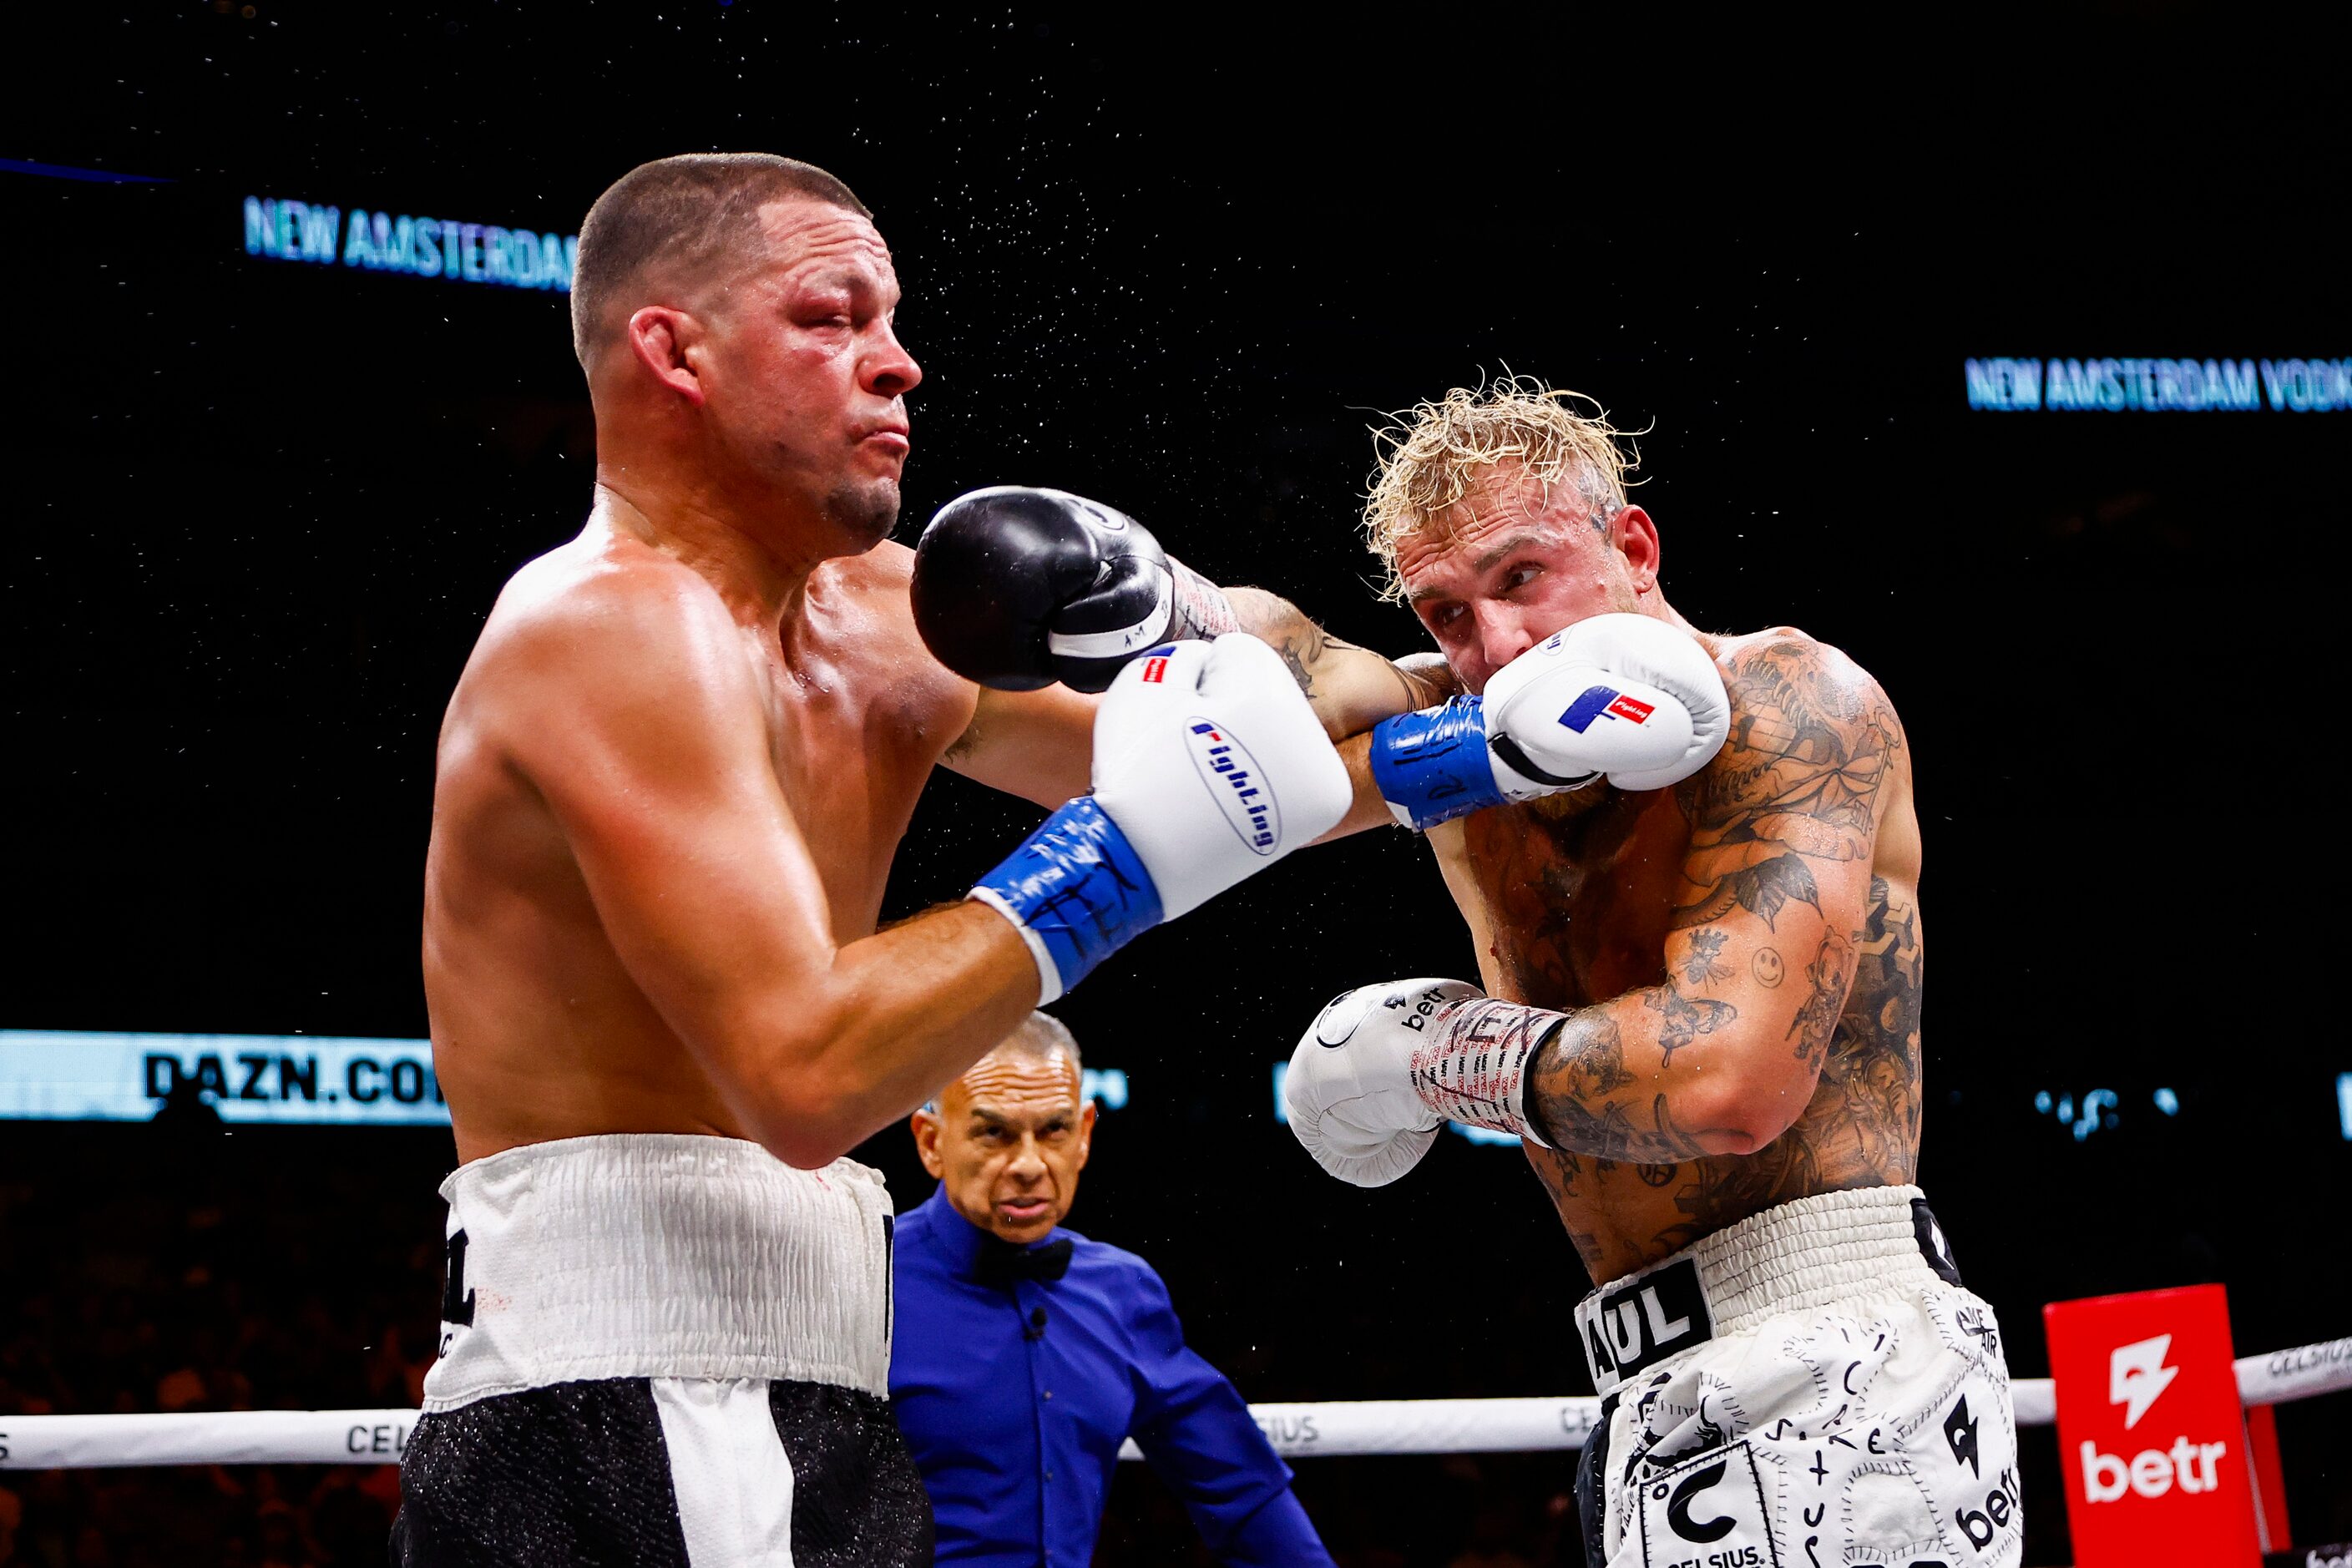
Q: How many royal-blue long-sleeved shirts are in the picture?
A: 1